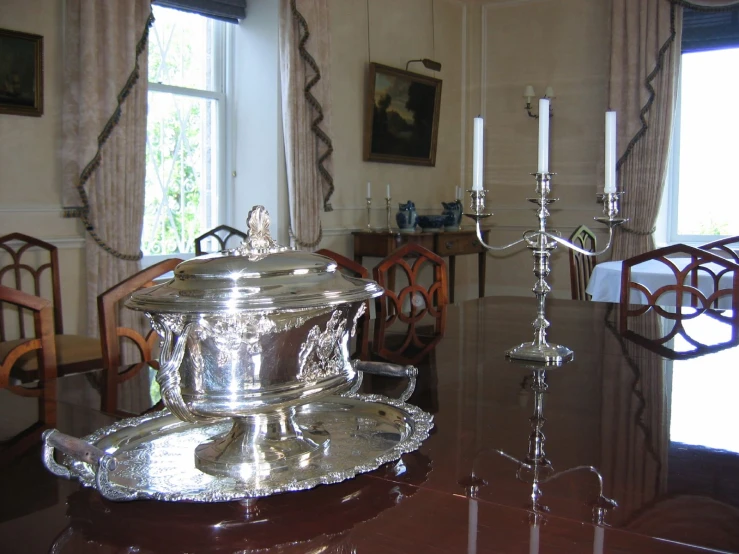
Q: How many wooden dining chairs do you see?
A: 9